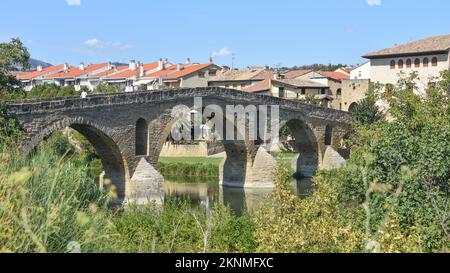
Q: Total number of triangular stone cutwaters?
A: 3